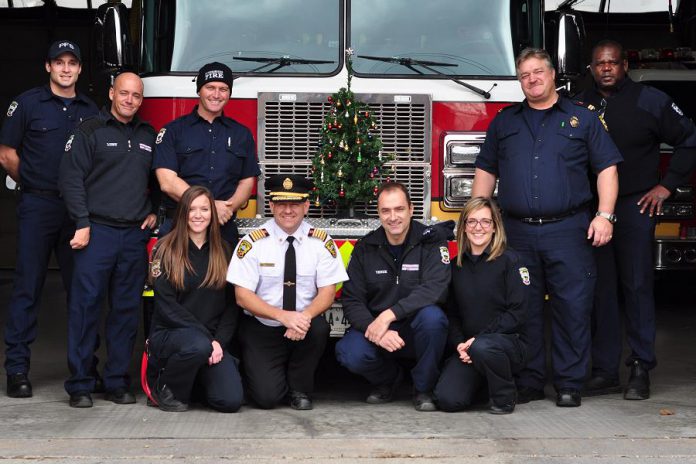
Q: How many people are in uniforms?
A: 9